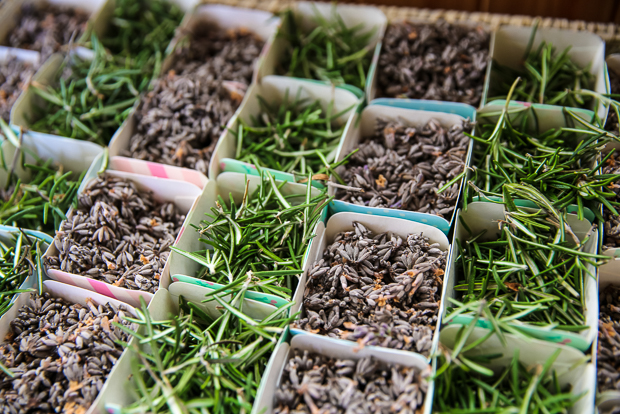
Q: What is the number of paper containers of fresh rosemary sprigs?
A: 12